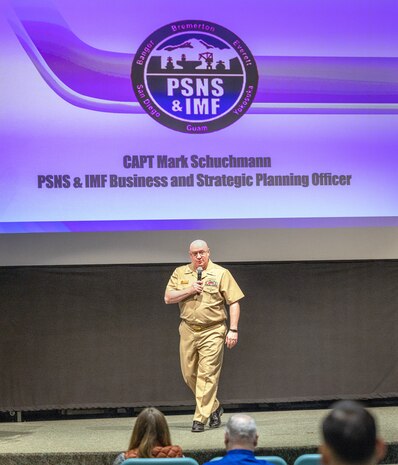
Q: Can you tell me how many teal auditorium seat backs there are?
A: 3